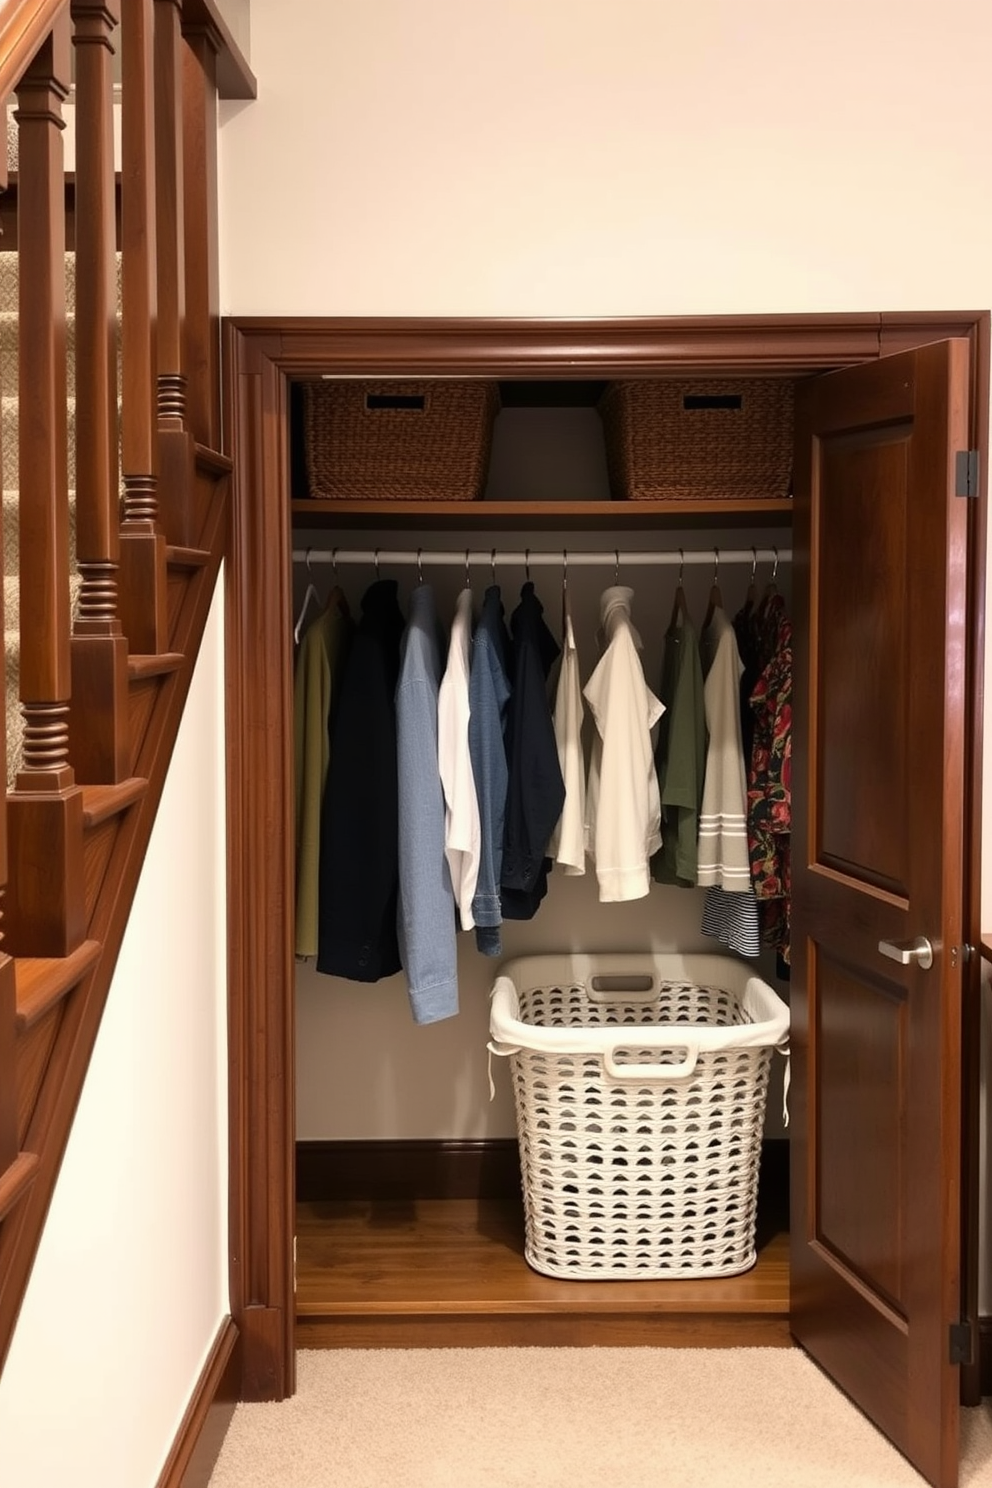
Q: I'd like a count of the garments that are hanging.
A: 12